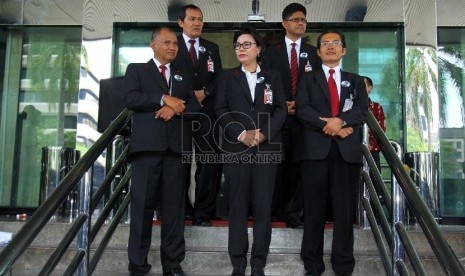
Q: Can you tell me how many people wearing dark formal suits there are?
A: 5